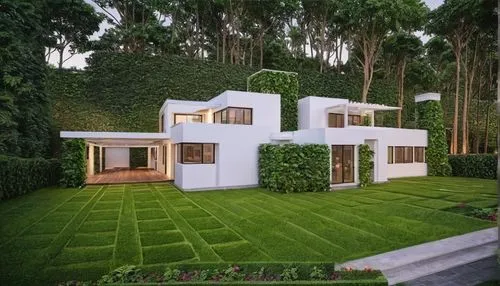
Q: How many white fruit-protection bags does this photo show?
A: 0